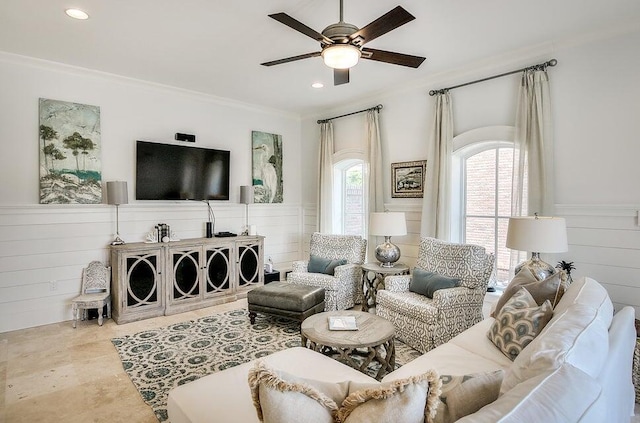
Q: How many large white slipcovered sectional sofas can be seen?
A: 1